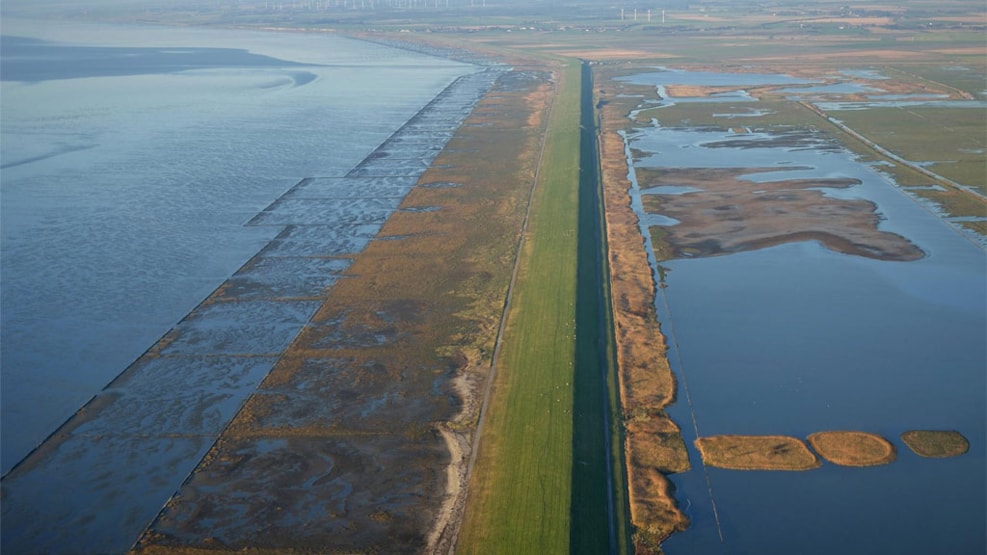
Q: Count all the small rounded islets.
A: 3